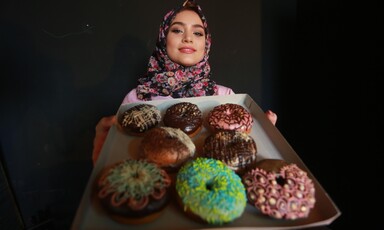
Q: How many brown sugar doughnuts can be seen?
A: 1